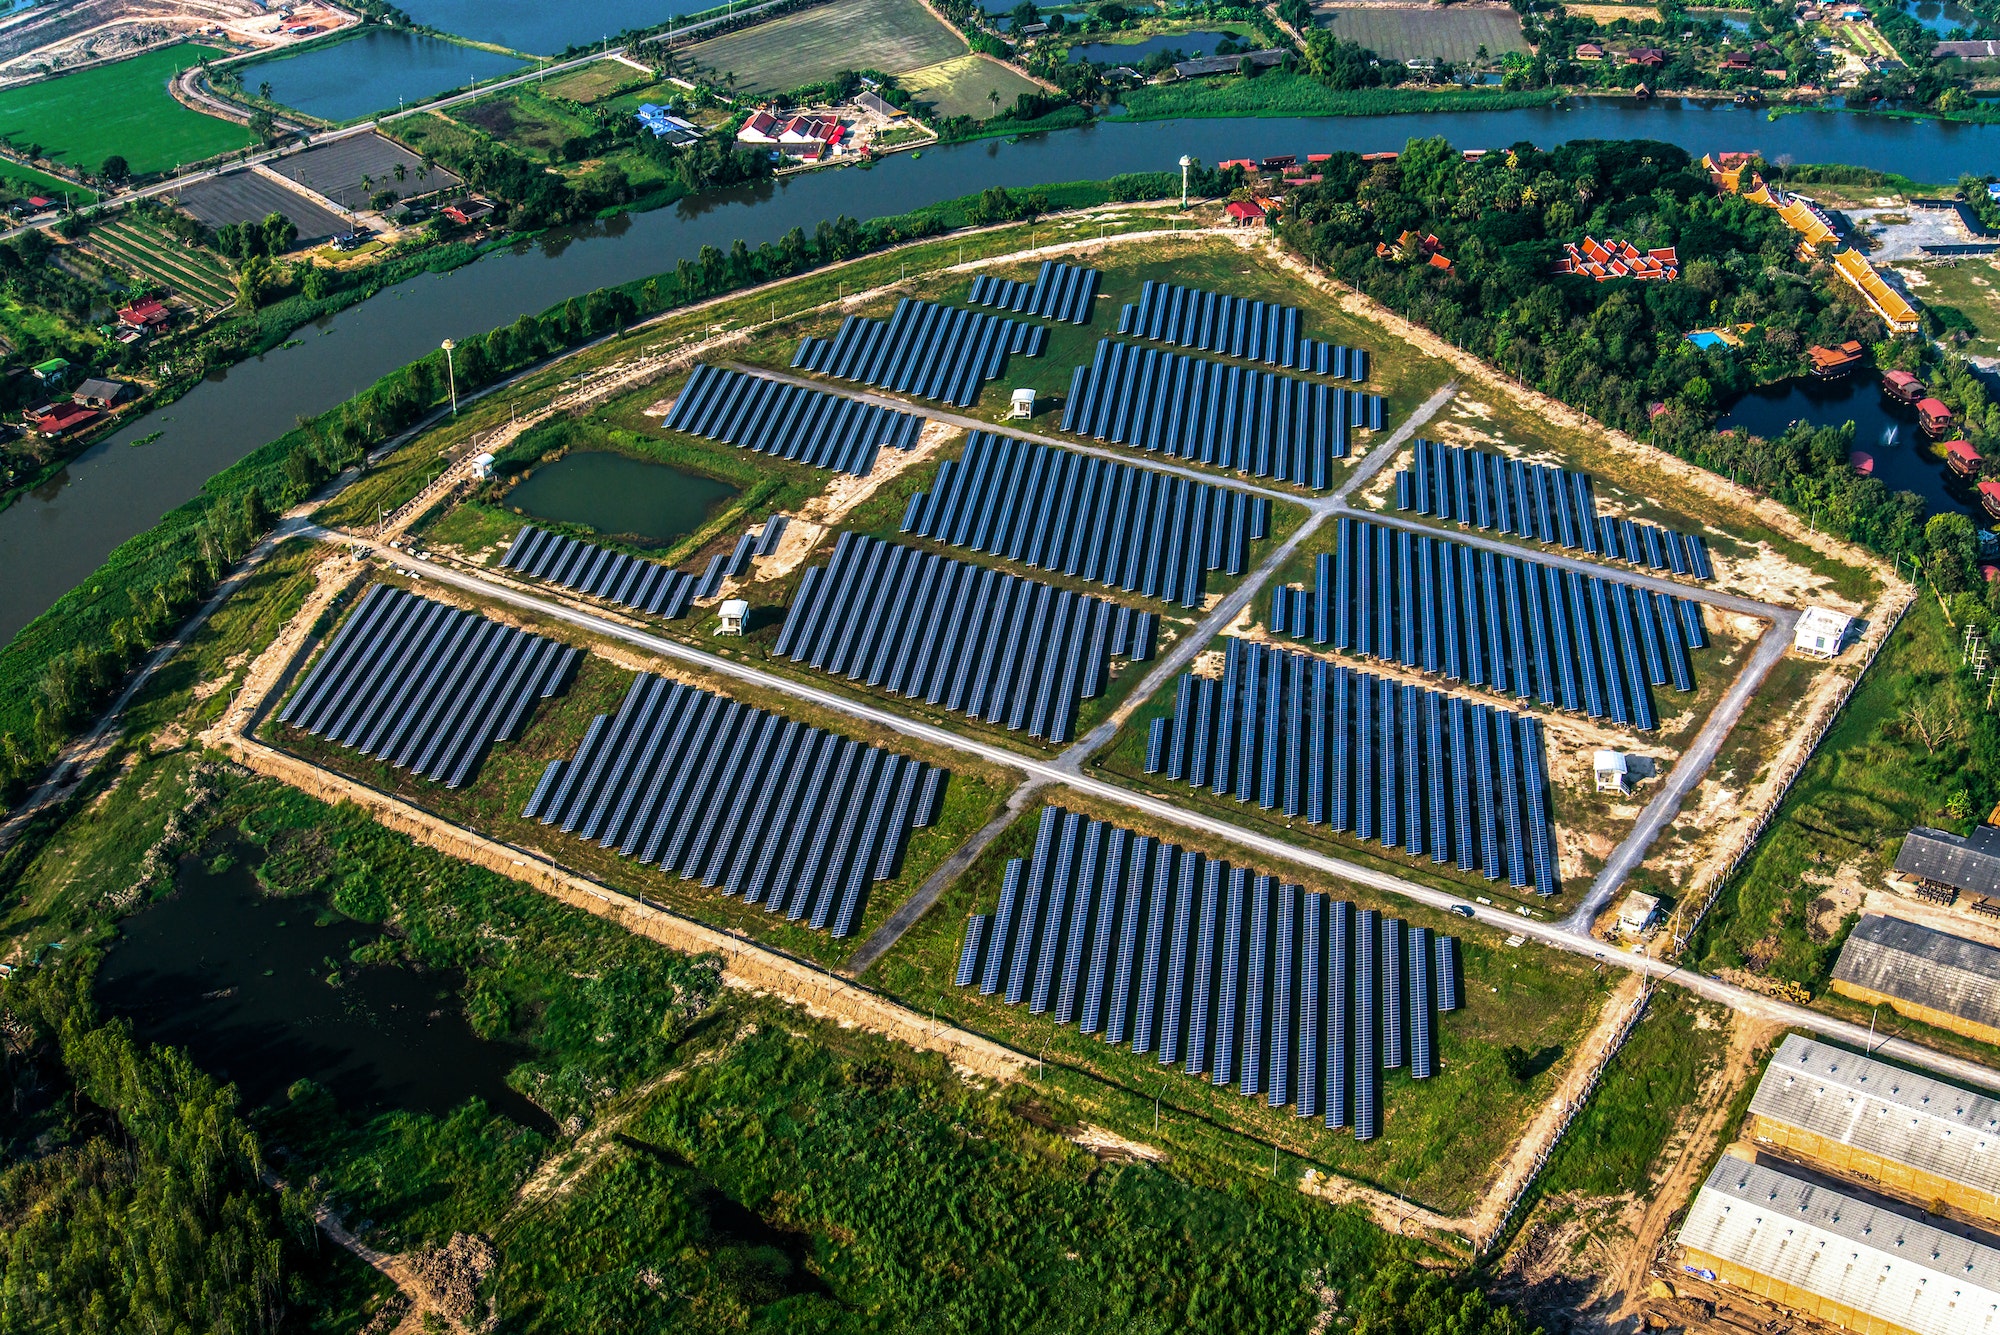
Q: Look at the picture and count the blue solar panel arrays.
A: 14